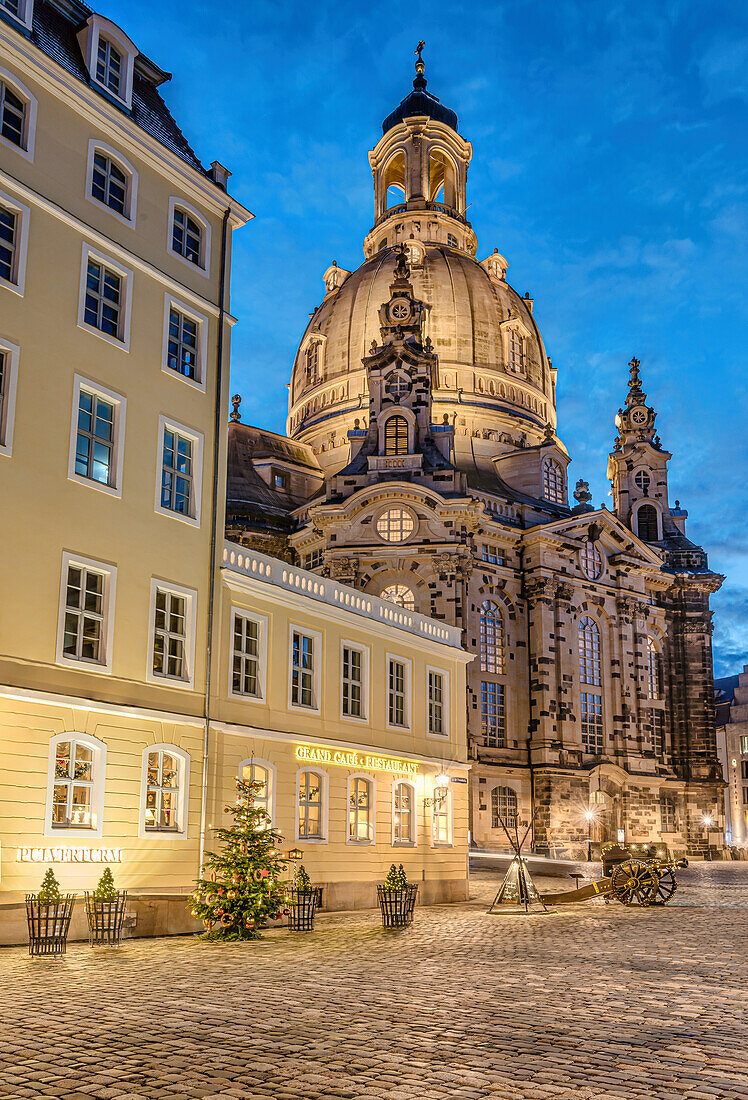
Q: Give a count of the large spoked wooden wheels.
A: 2